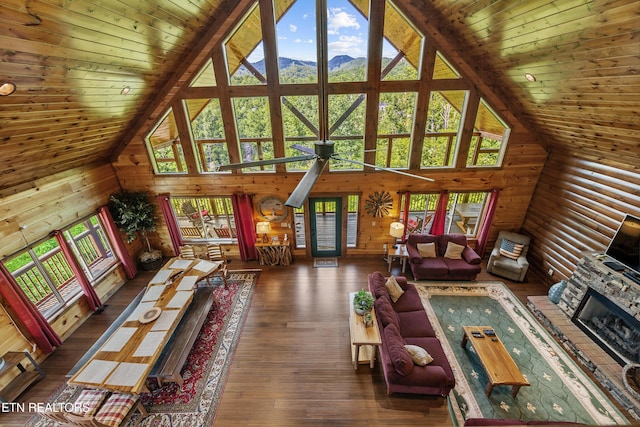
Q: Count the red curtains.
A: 8